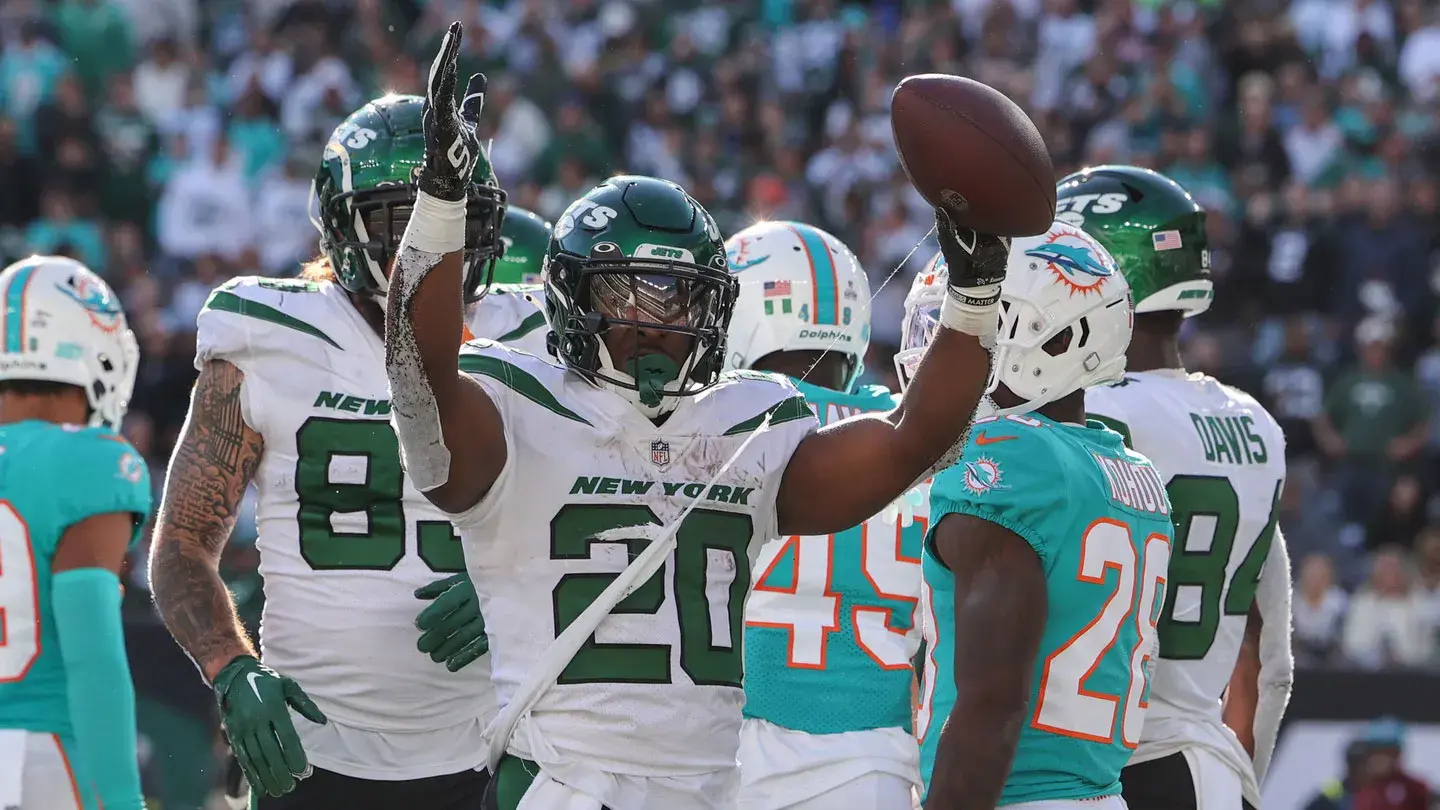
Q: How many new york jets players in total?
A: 4